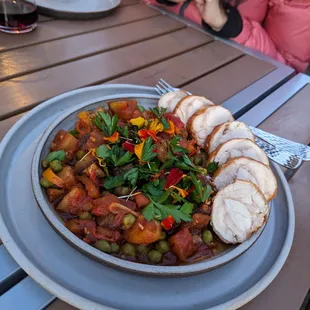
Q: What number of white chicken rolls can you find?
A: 7